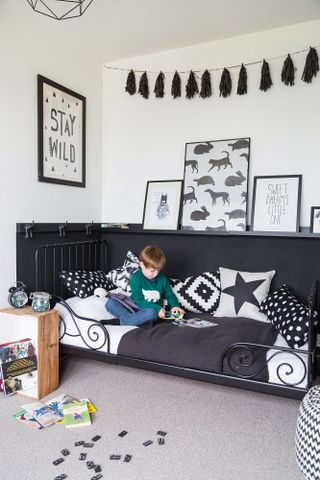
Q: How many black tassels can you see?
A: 11